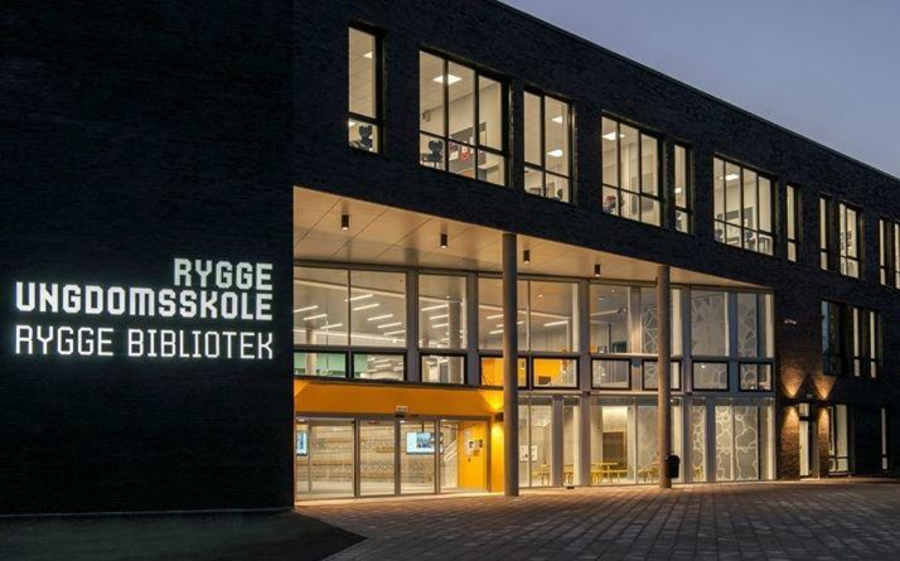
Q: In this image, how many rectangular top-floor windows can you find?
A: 11